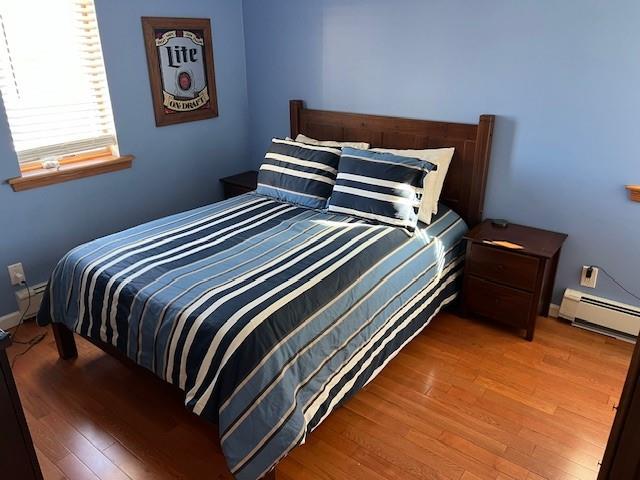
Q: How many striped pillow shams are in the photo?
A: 2